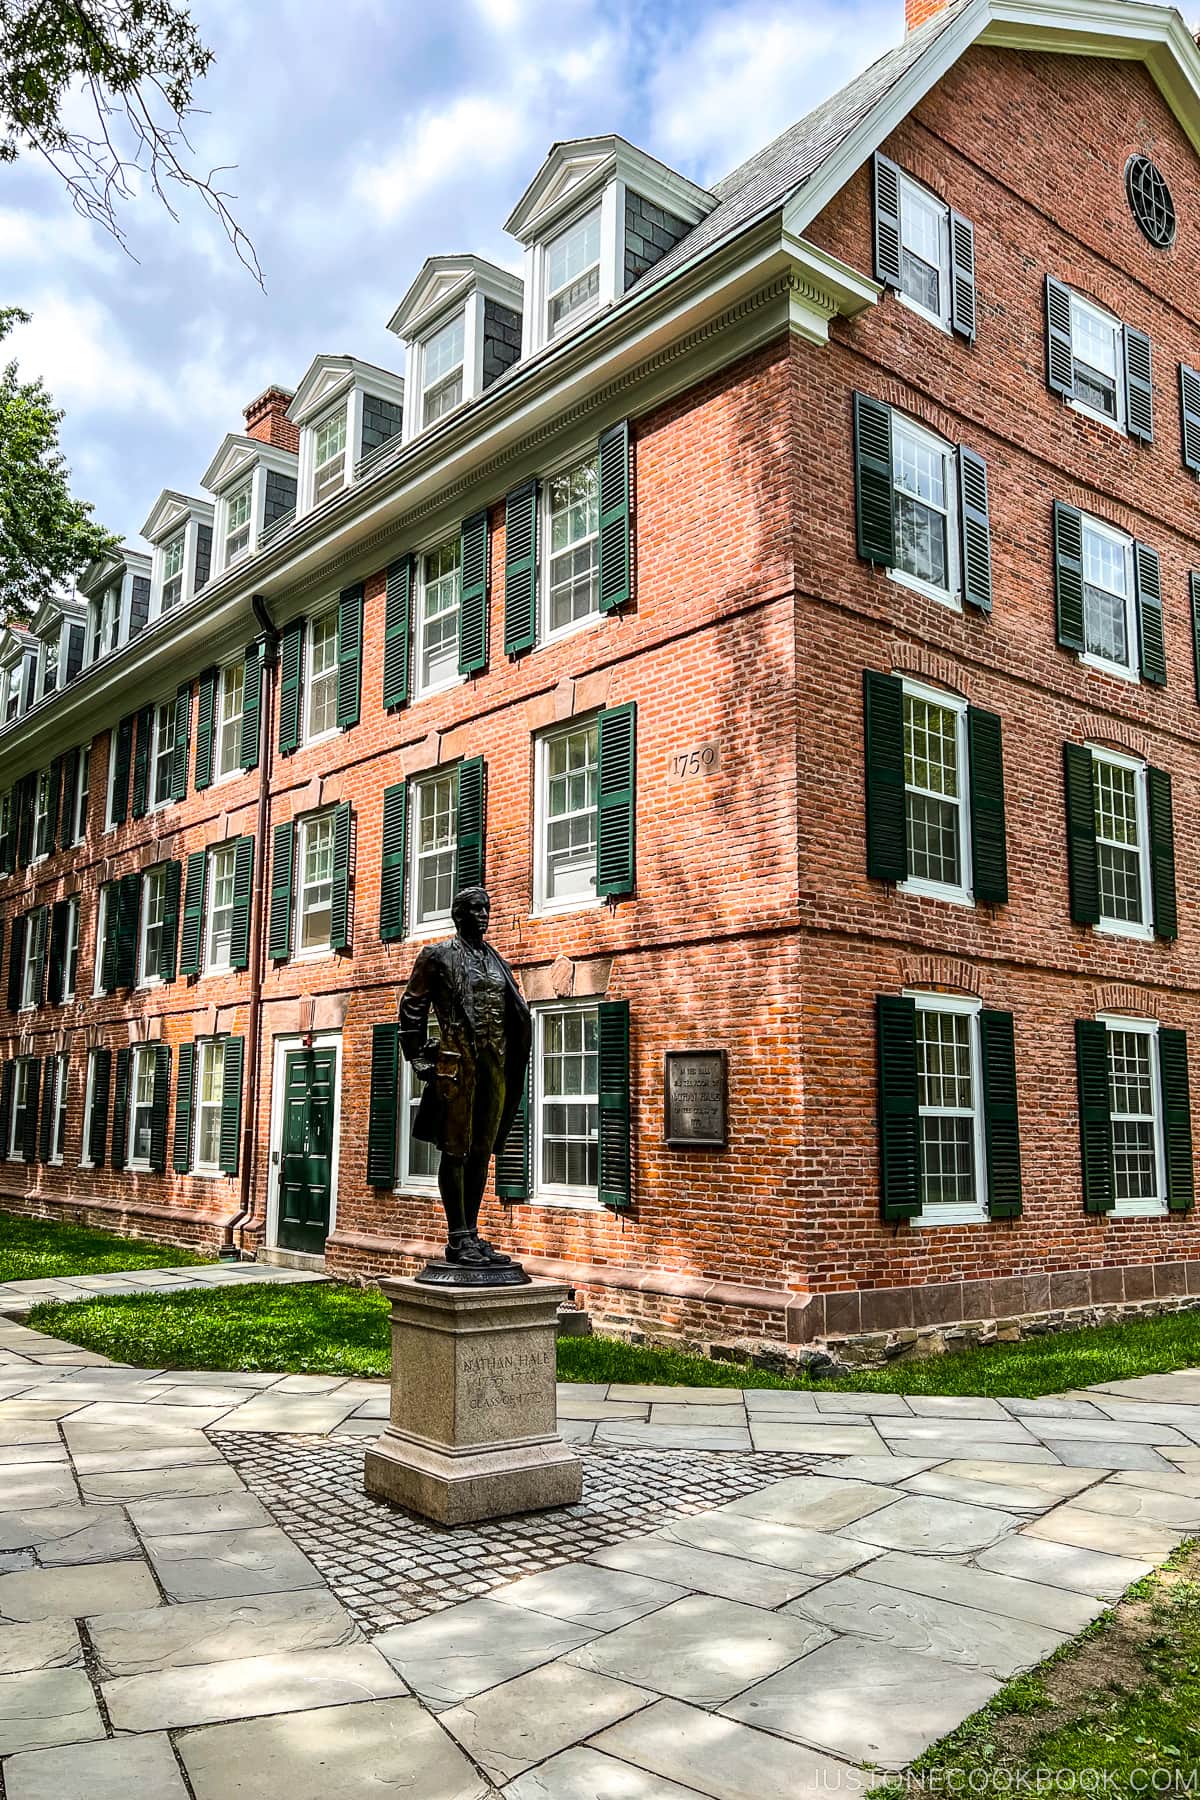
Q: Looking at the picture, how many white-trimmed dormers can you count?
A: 8